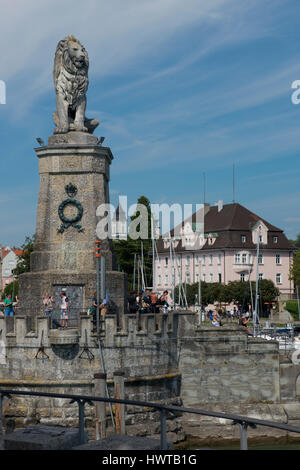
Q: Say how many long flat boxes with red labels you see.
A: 0